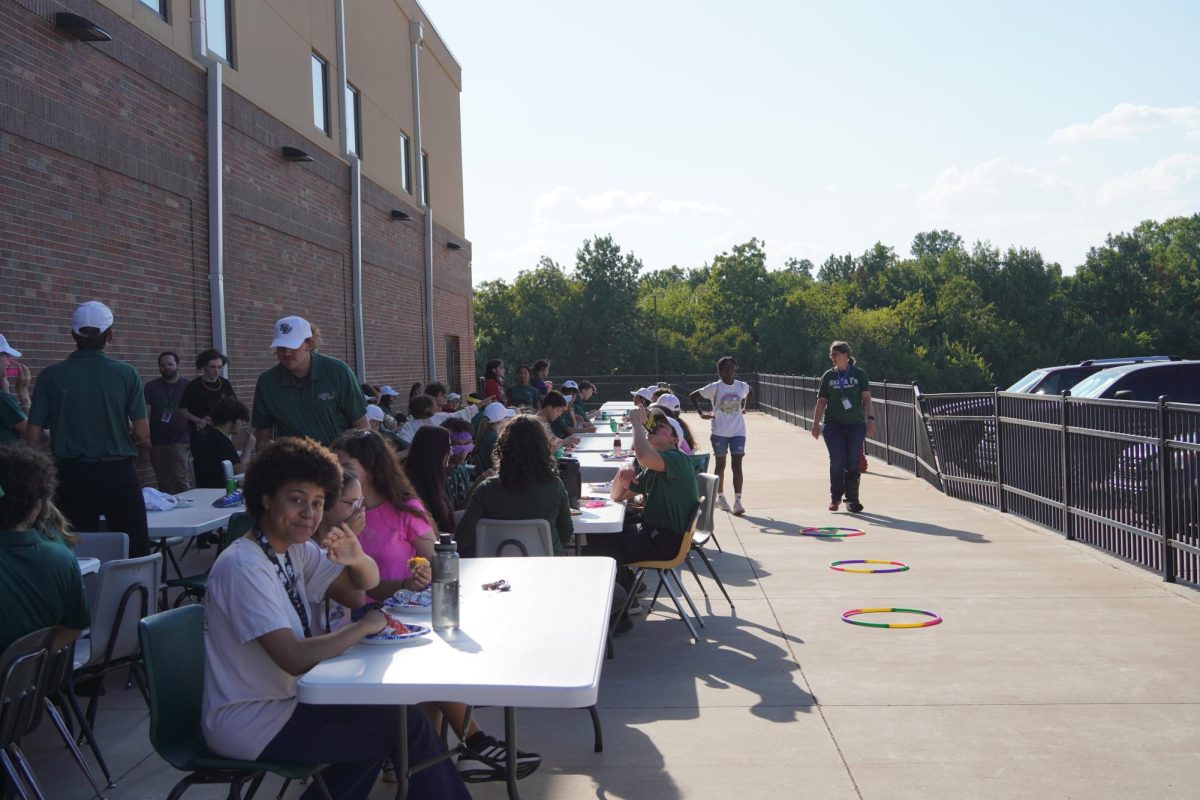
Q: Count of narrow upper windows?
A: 6